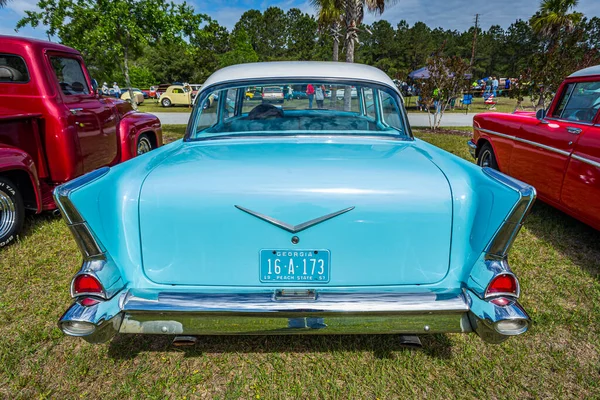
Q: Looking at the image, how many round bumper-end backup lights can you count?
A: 2